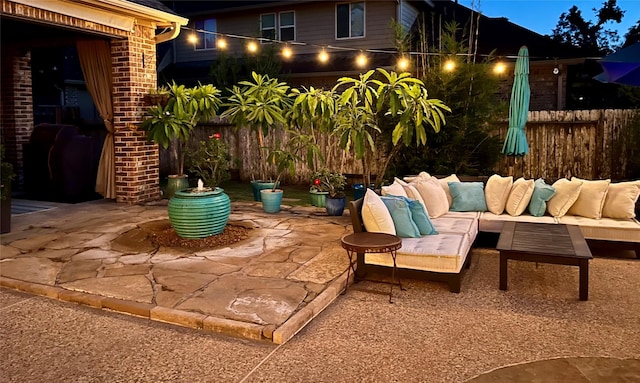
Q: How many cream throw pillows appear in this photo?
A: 11